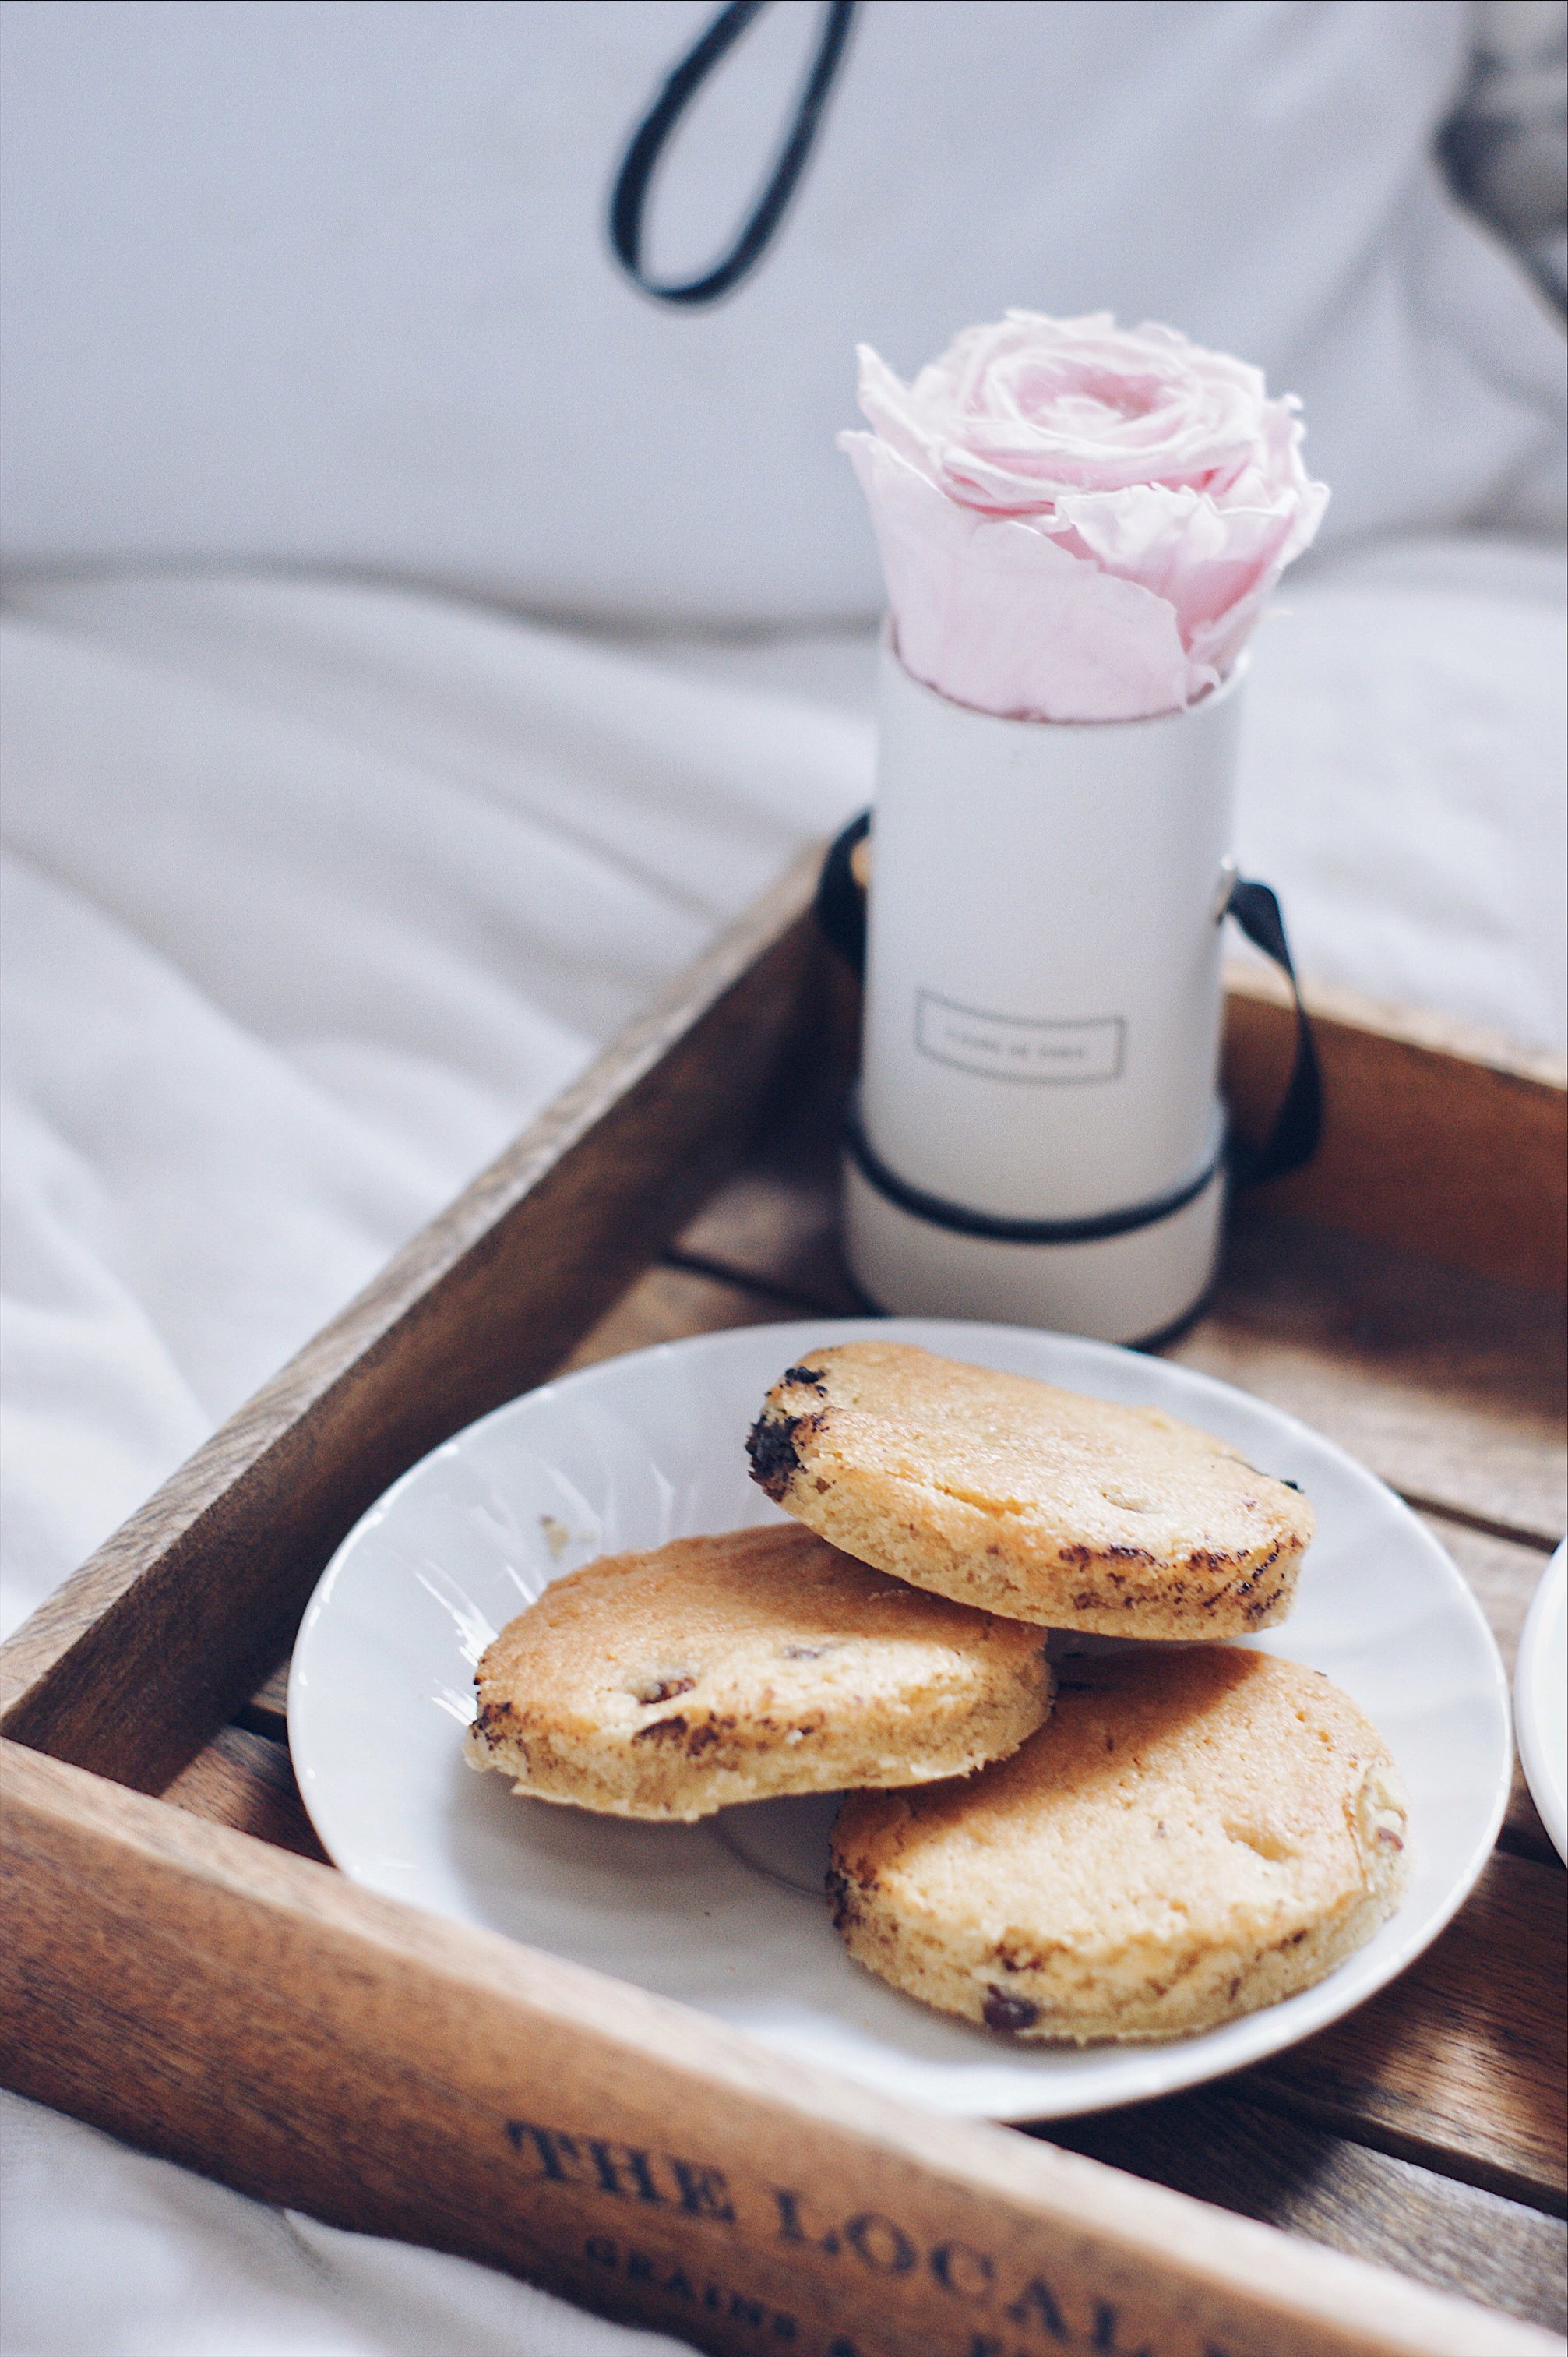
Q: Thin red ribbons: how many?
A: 0